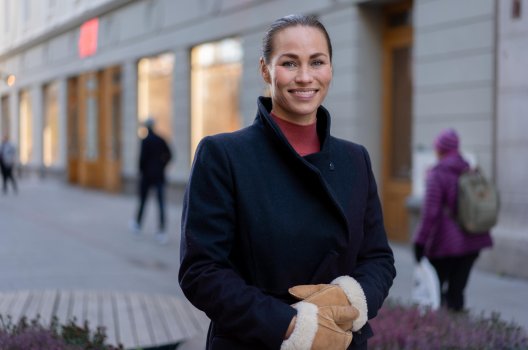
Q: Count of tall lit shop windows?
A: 4